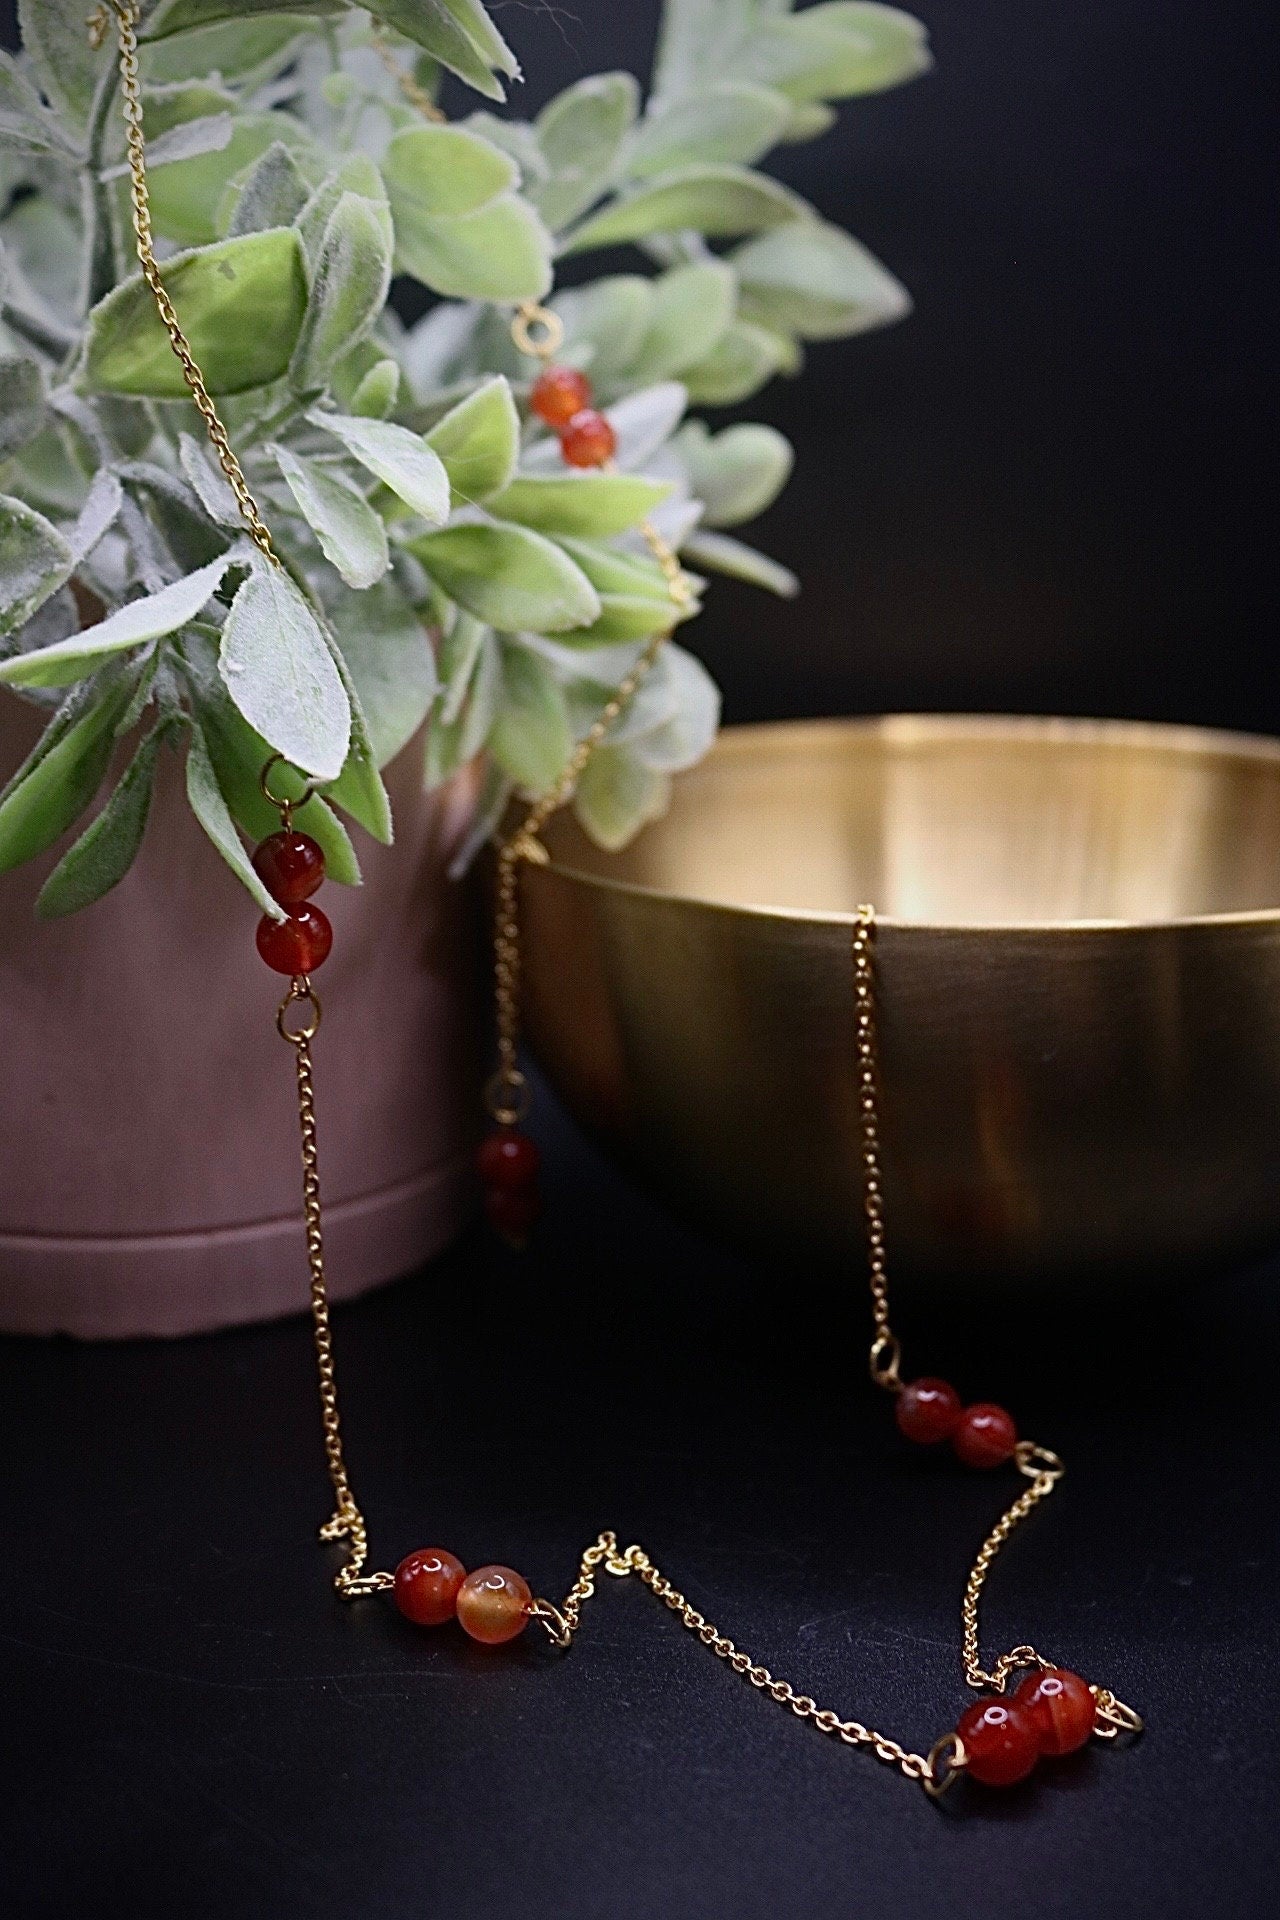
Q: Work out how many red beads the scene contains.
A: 12